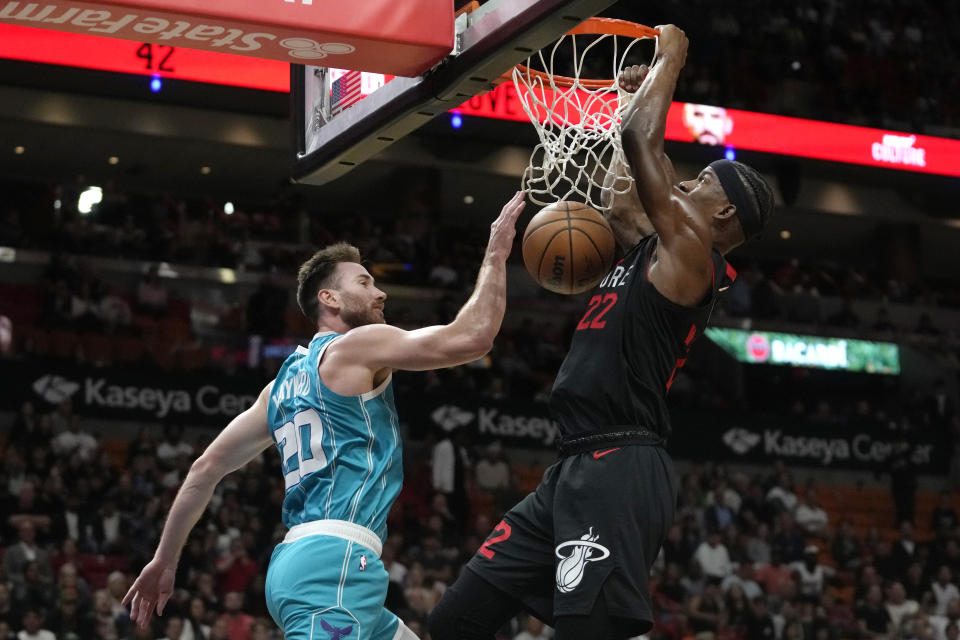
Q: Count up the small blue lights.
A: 3